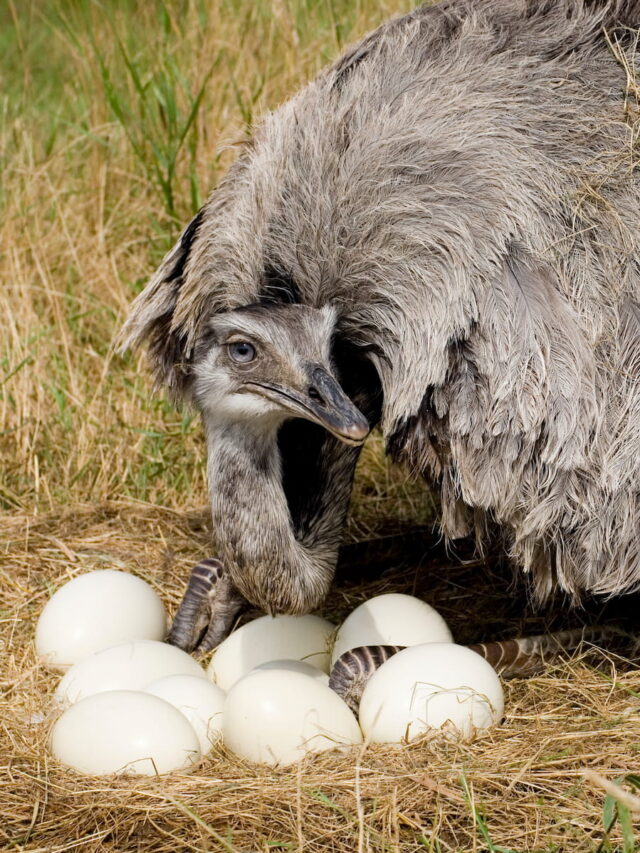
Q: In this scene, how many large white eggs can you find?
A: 9